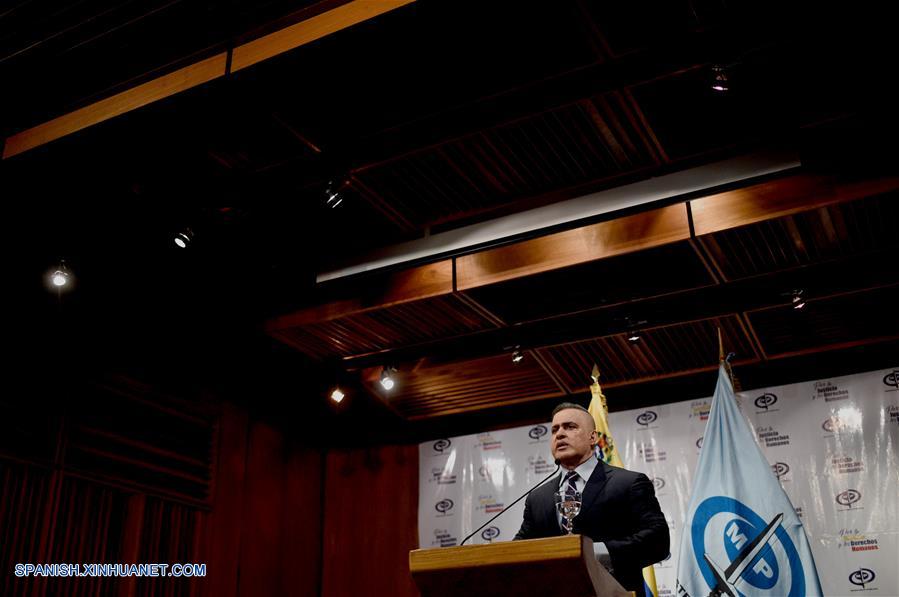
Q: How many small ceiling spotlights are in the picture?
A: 9